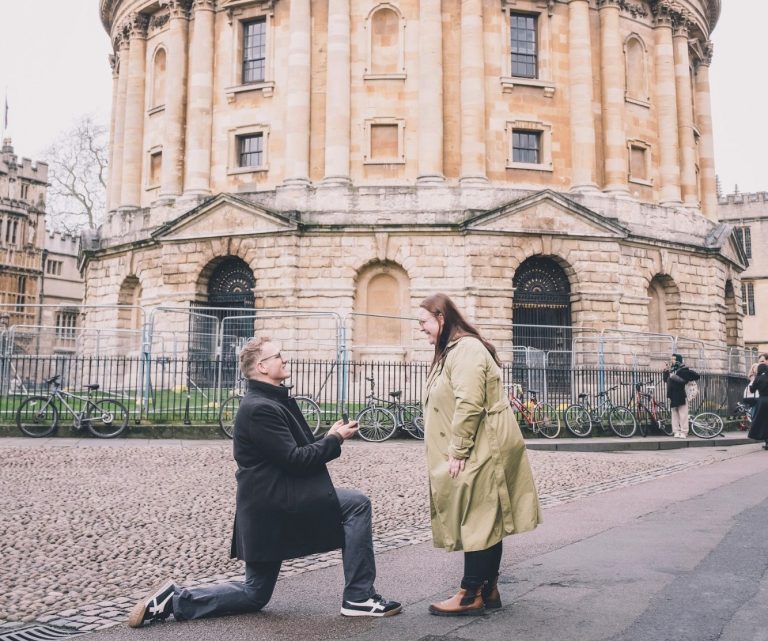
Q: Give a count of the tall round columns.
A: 14